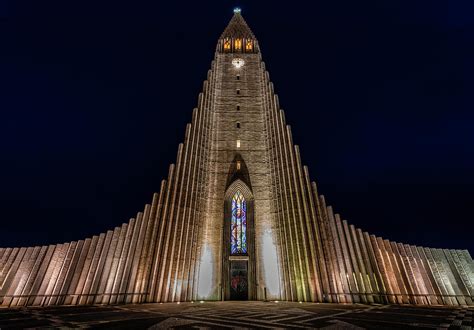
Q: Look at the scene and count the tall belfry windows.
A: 3